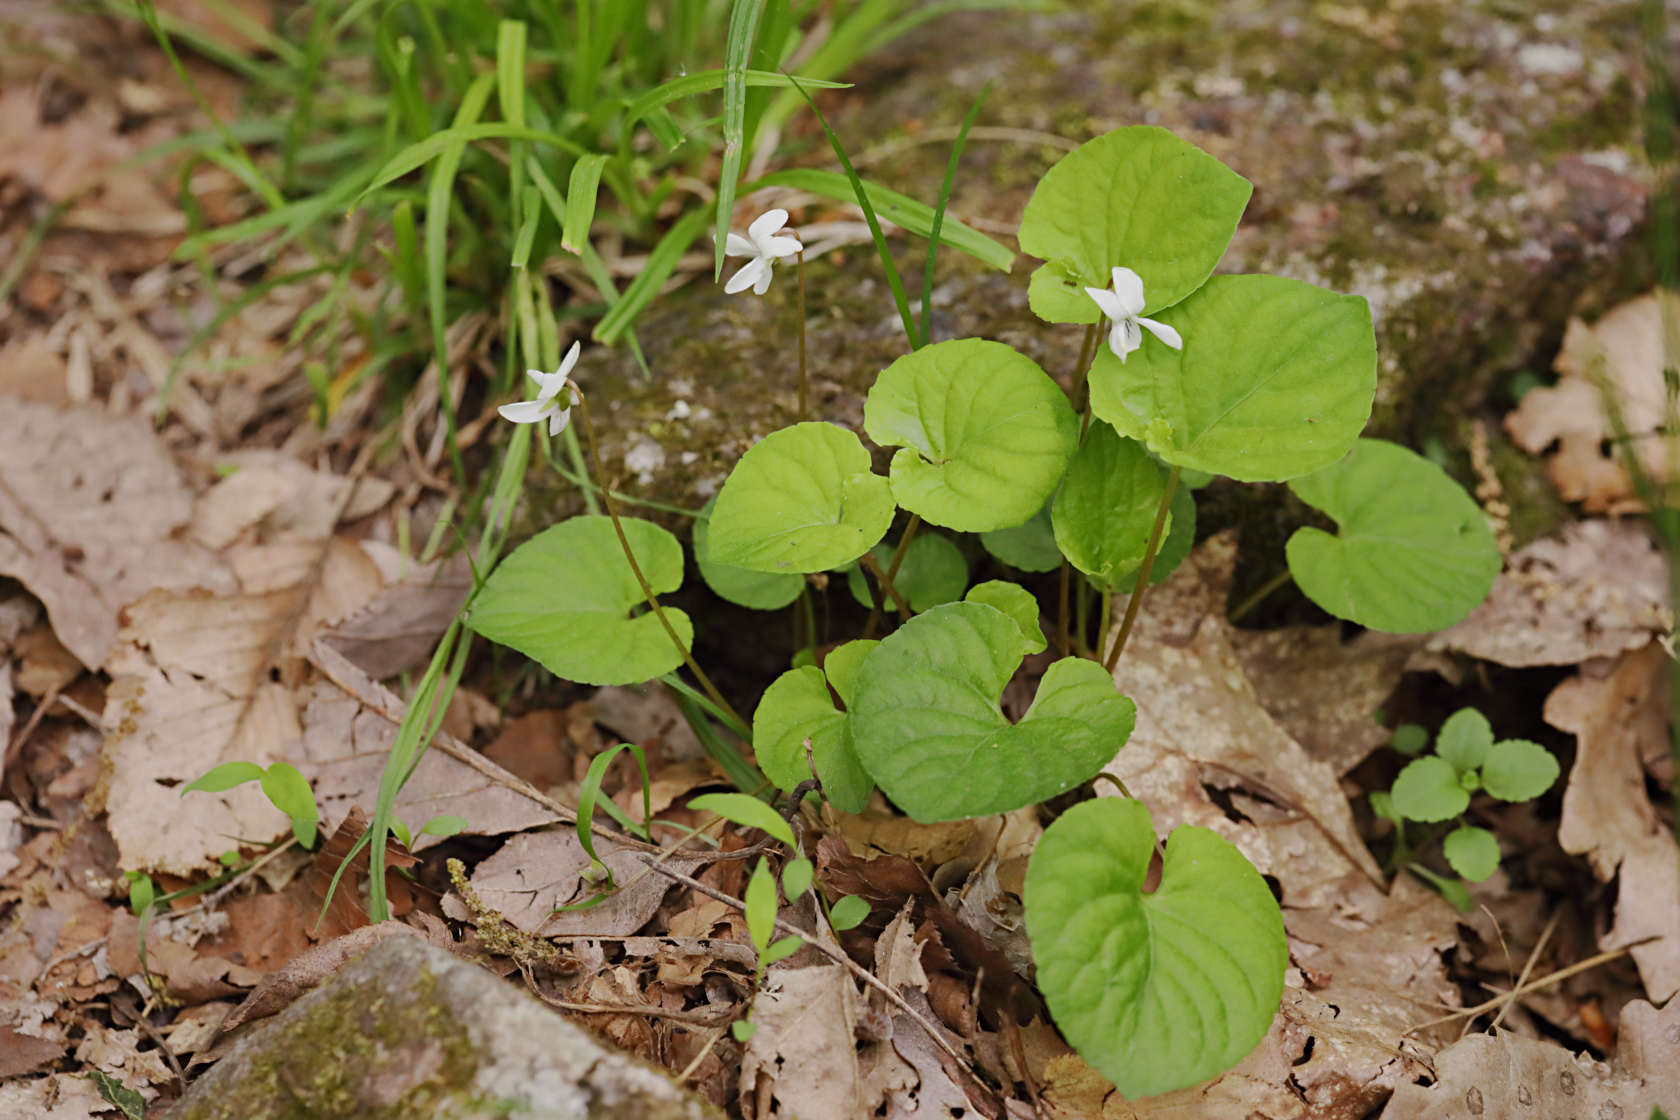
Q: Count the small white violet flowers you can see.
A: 3